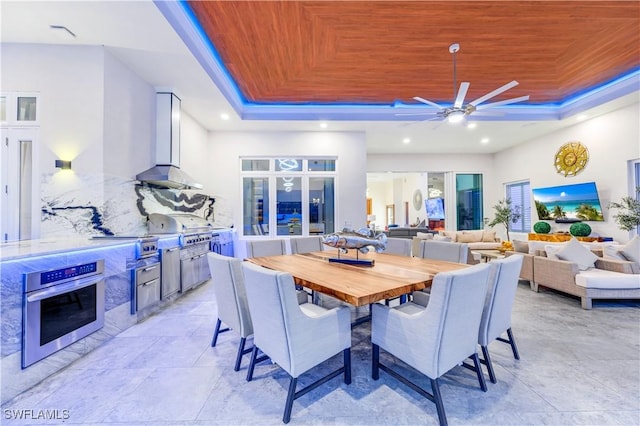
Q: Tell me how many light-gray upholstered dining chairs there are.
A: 8